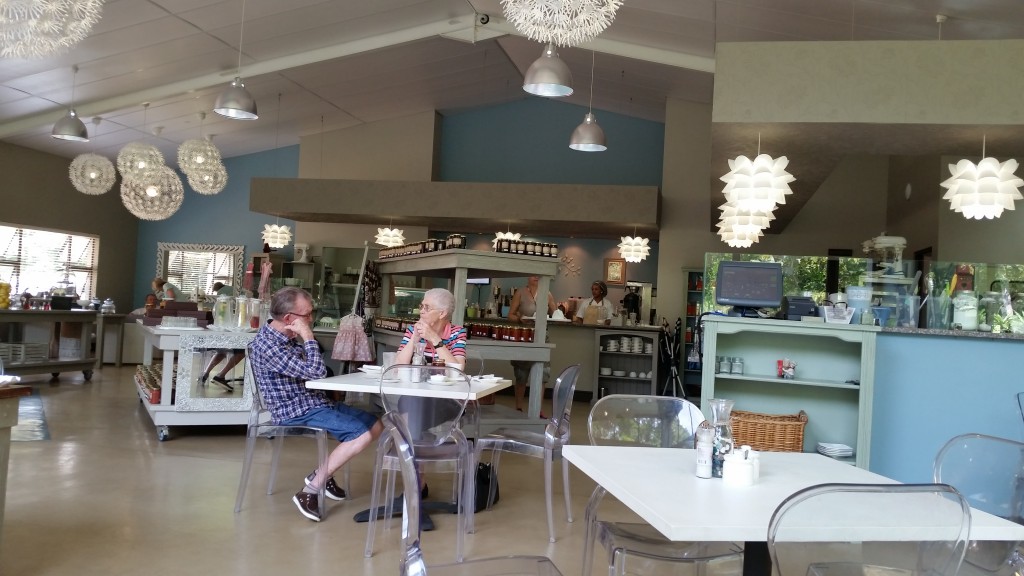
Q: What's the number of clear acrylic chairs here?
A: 8